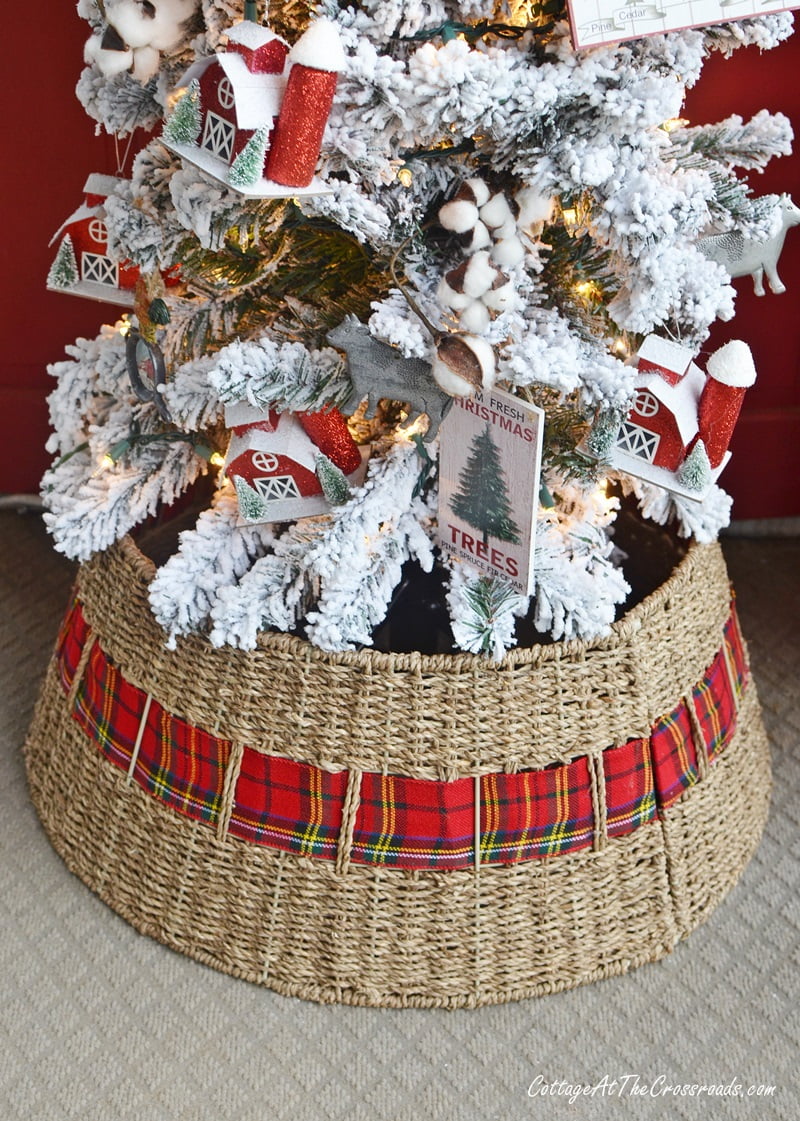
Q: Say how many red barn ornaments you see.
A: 4